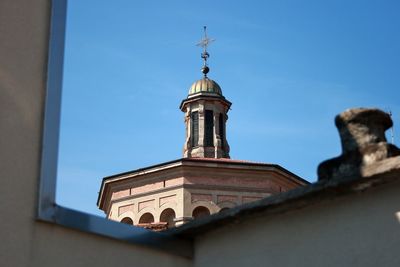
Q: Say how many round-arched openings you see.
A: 5